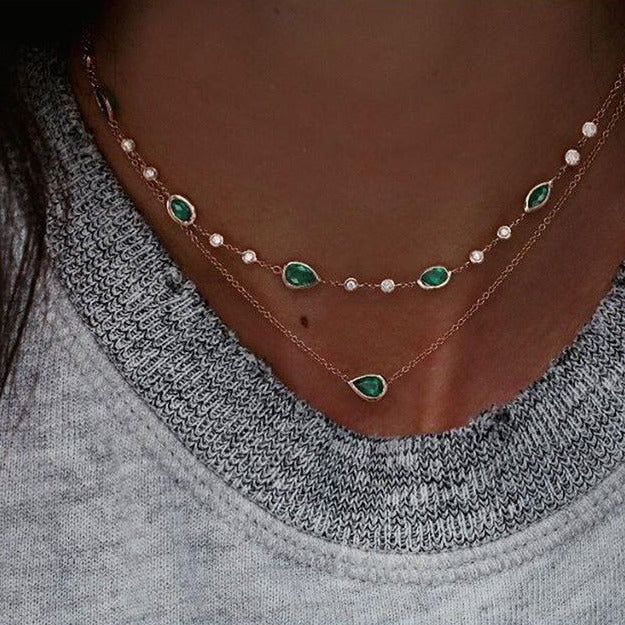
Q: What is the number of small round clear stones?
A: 10